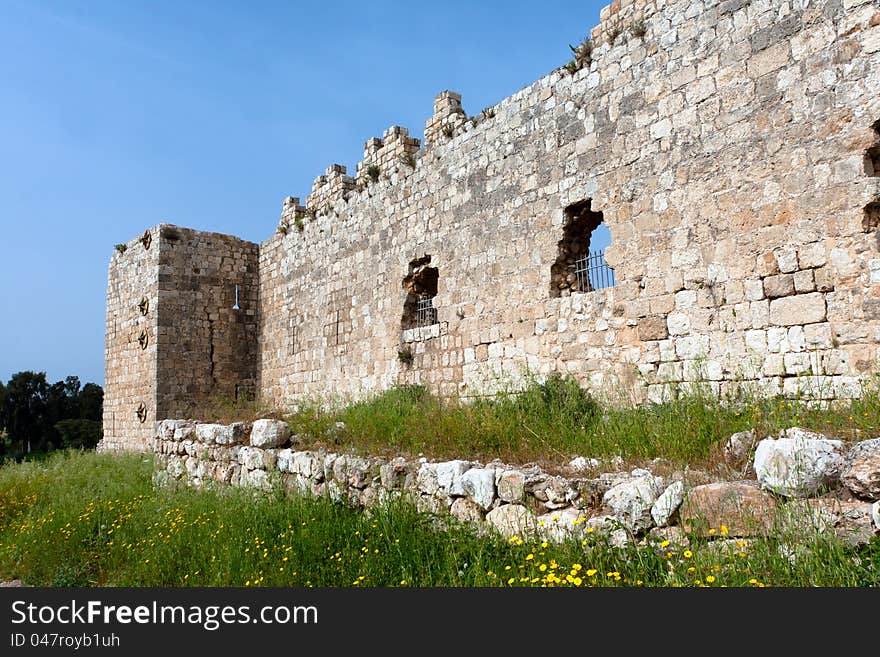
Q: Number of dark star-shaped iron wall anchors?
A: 4